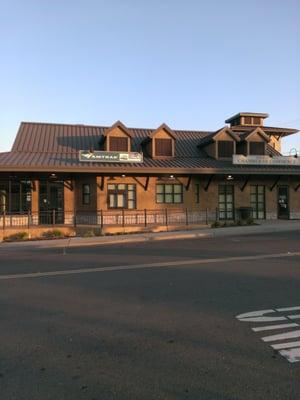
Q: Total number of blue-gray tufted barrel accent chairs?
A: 0